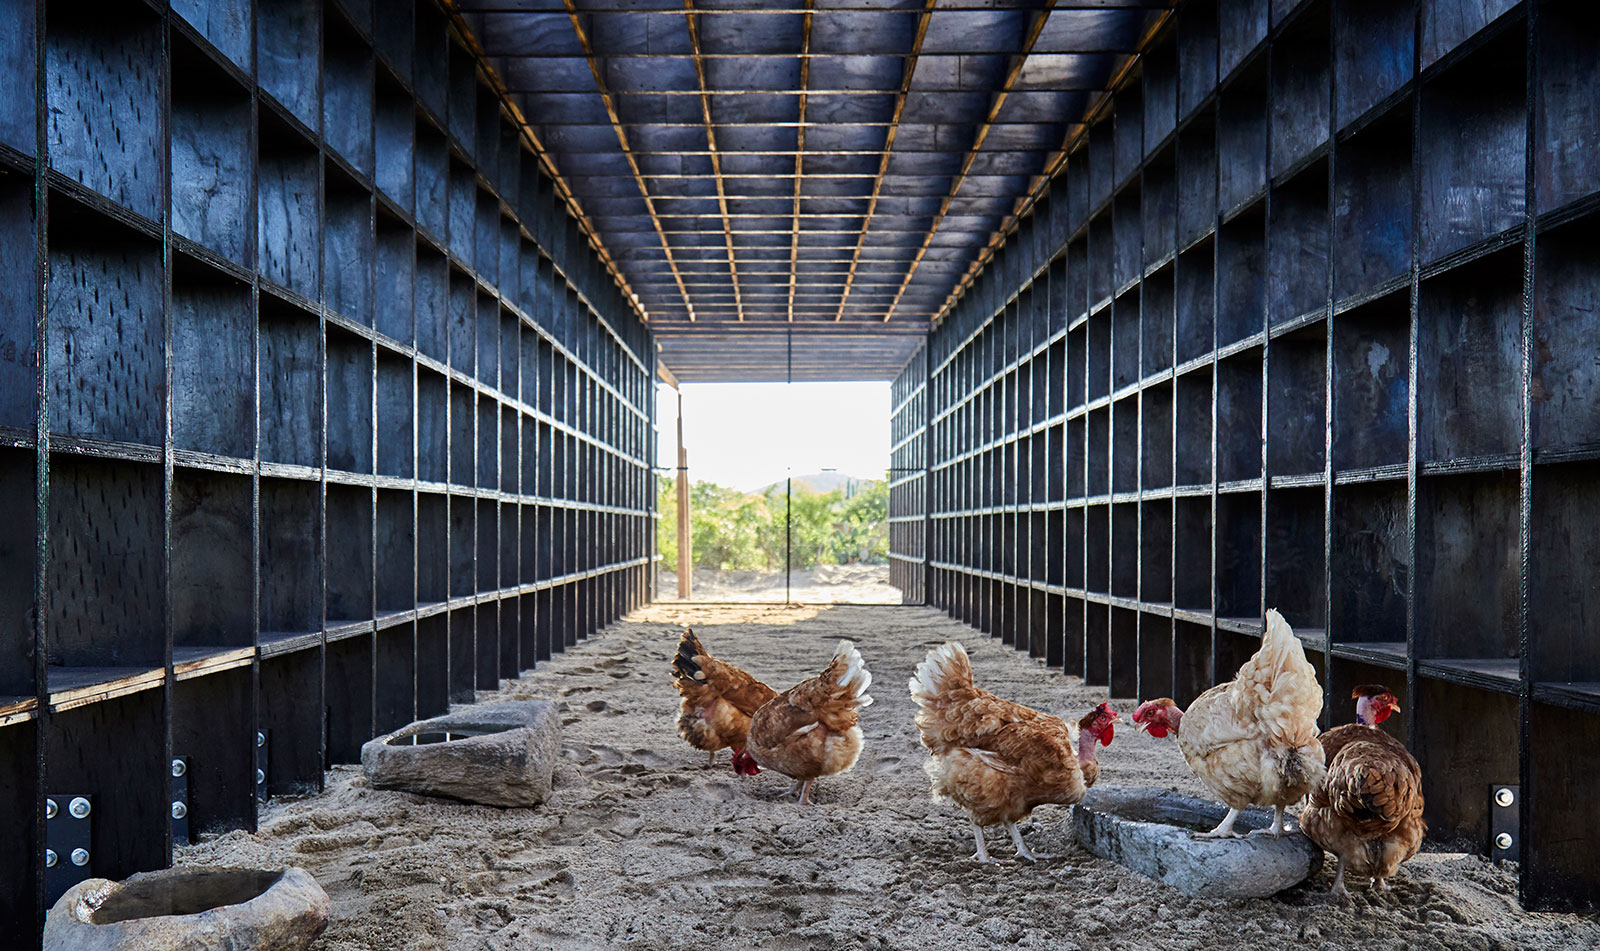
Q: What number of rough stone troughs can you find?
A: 3